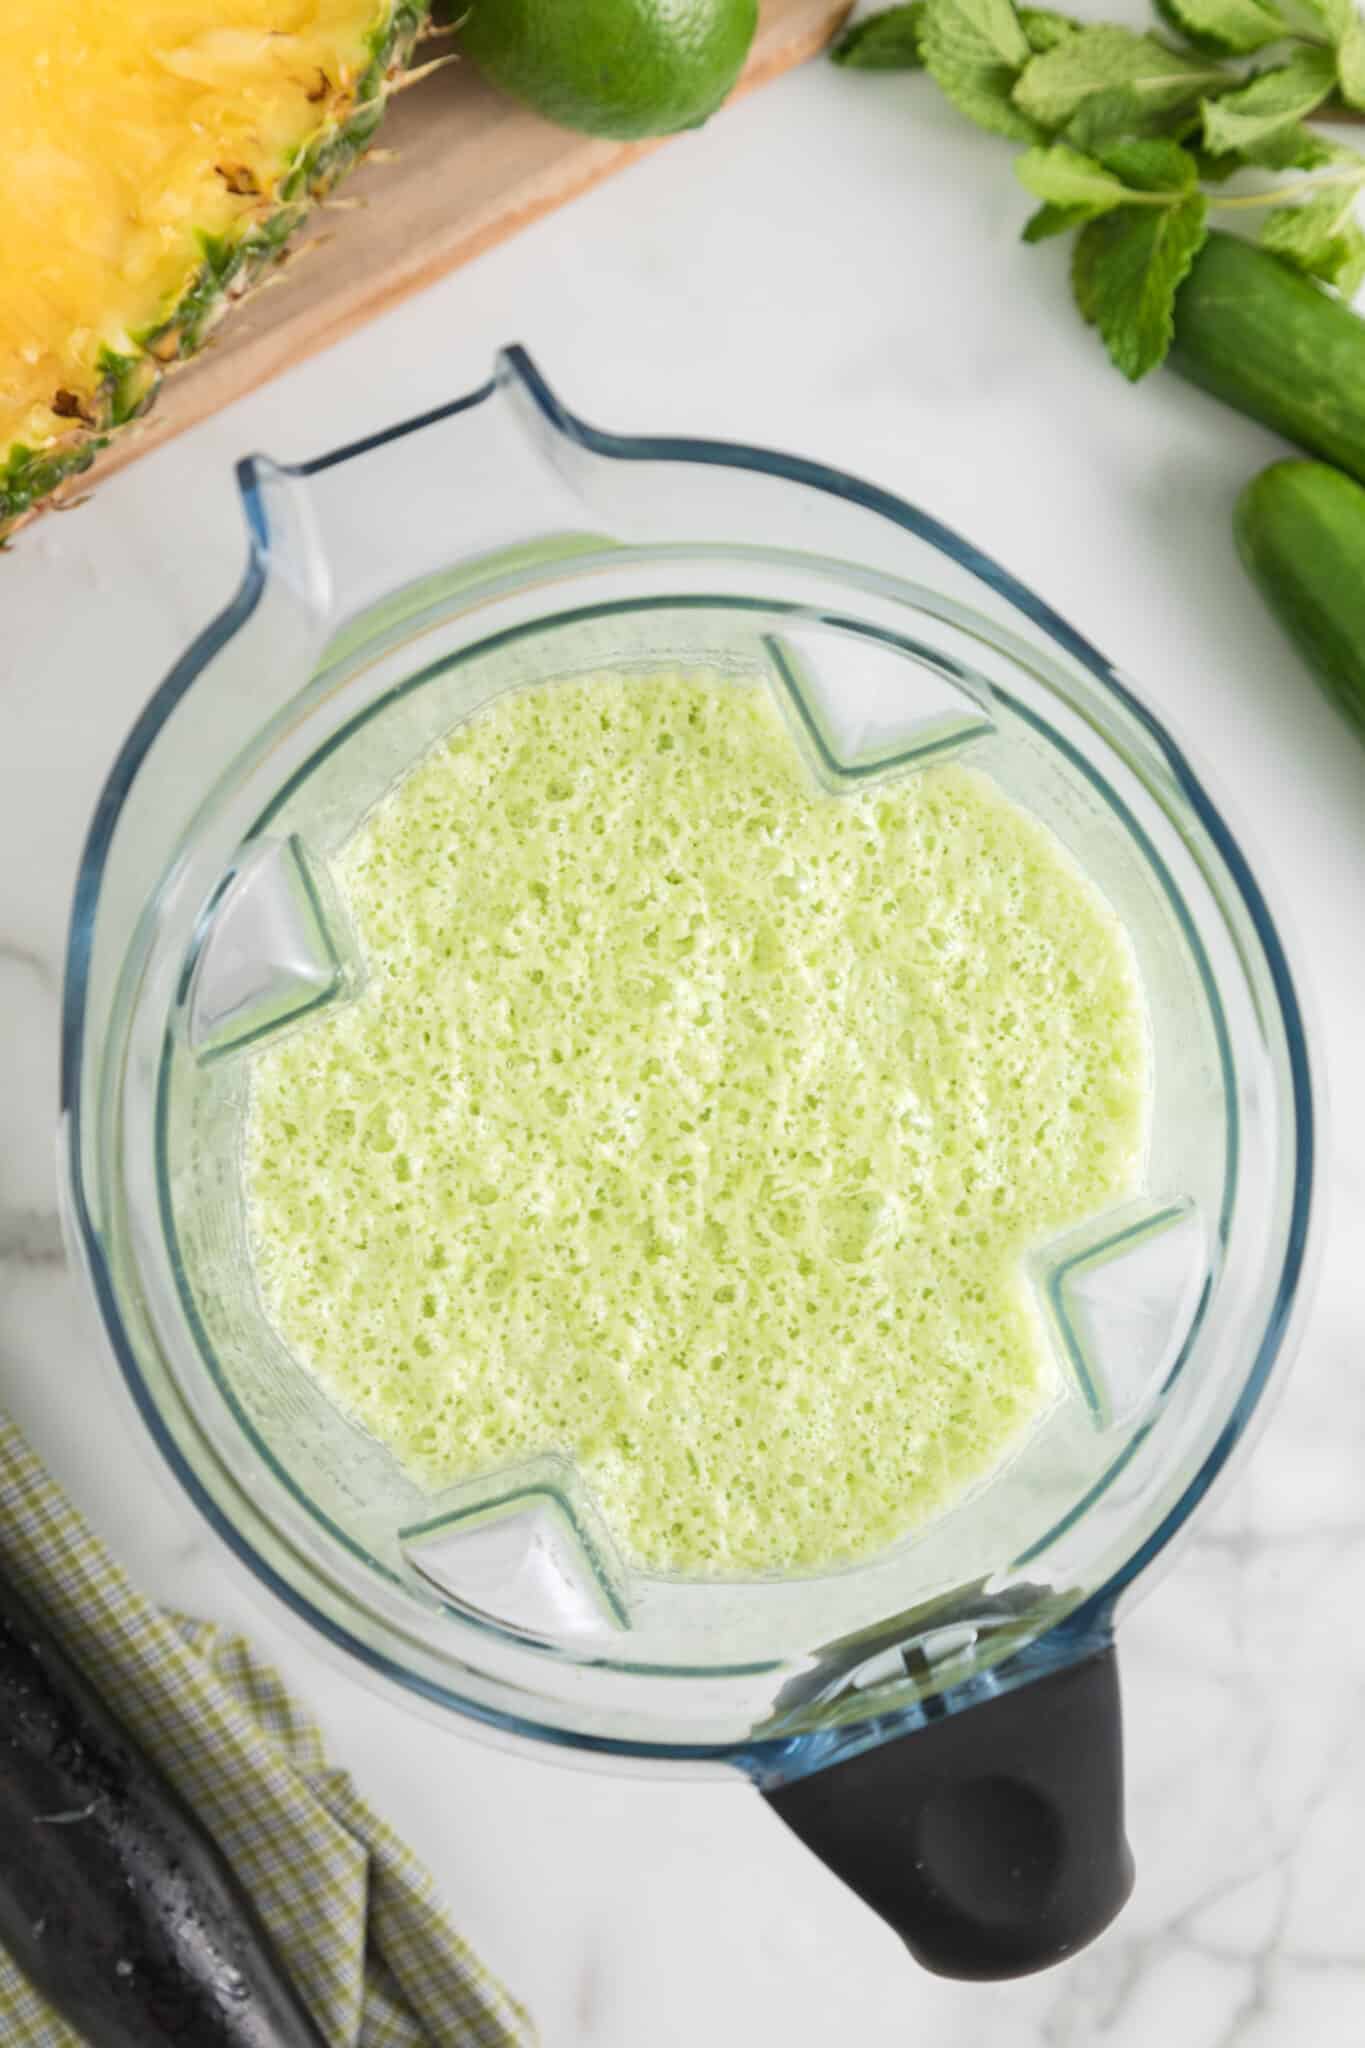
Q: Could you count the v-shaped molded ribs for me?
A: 4